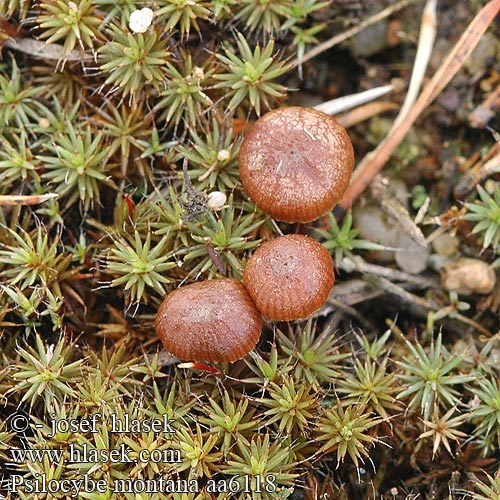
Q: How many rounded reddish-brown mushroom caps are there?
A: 3